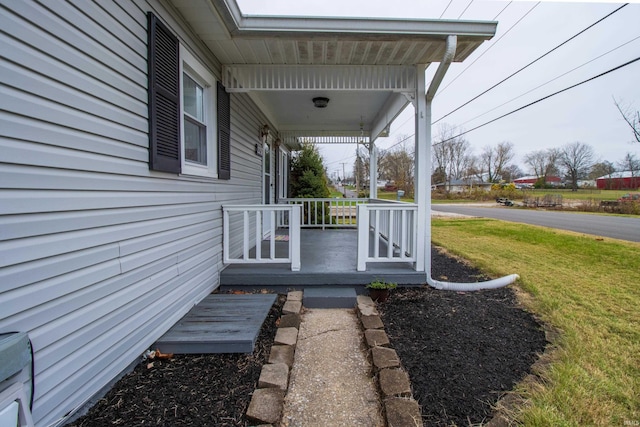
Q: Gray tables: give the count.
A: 0